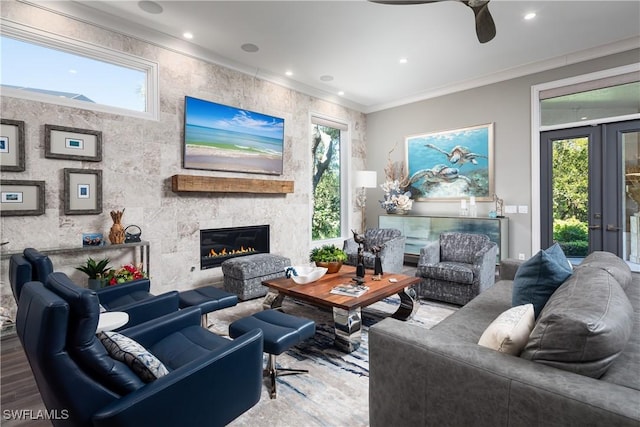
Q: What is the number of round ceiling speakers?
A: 3